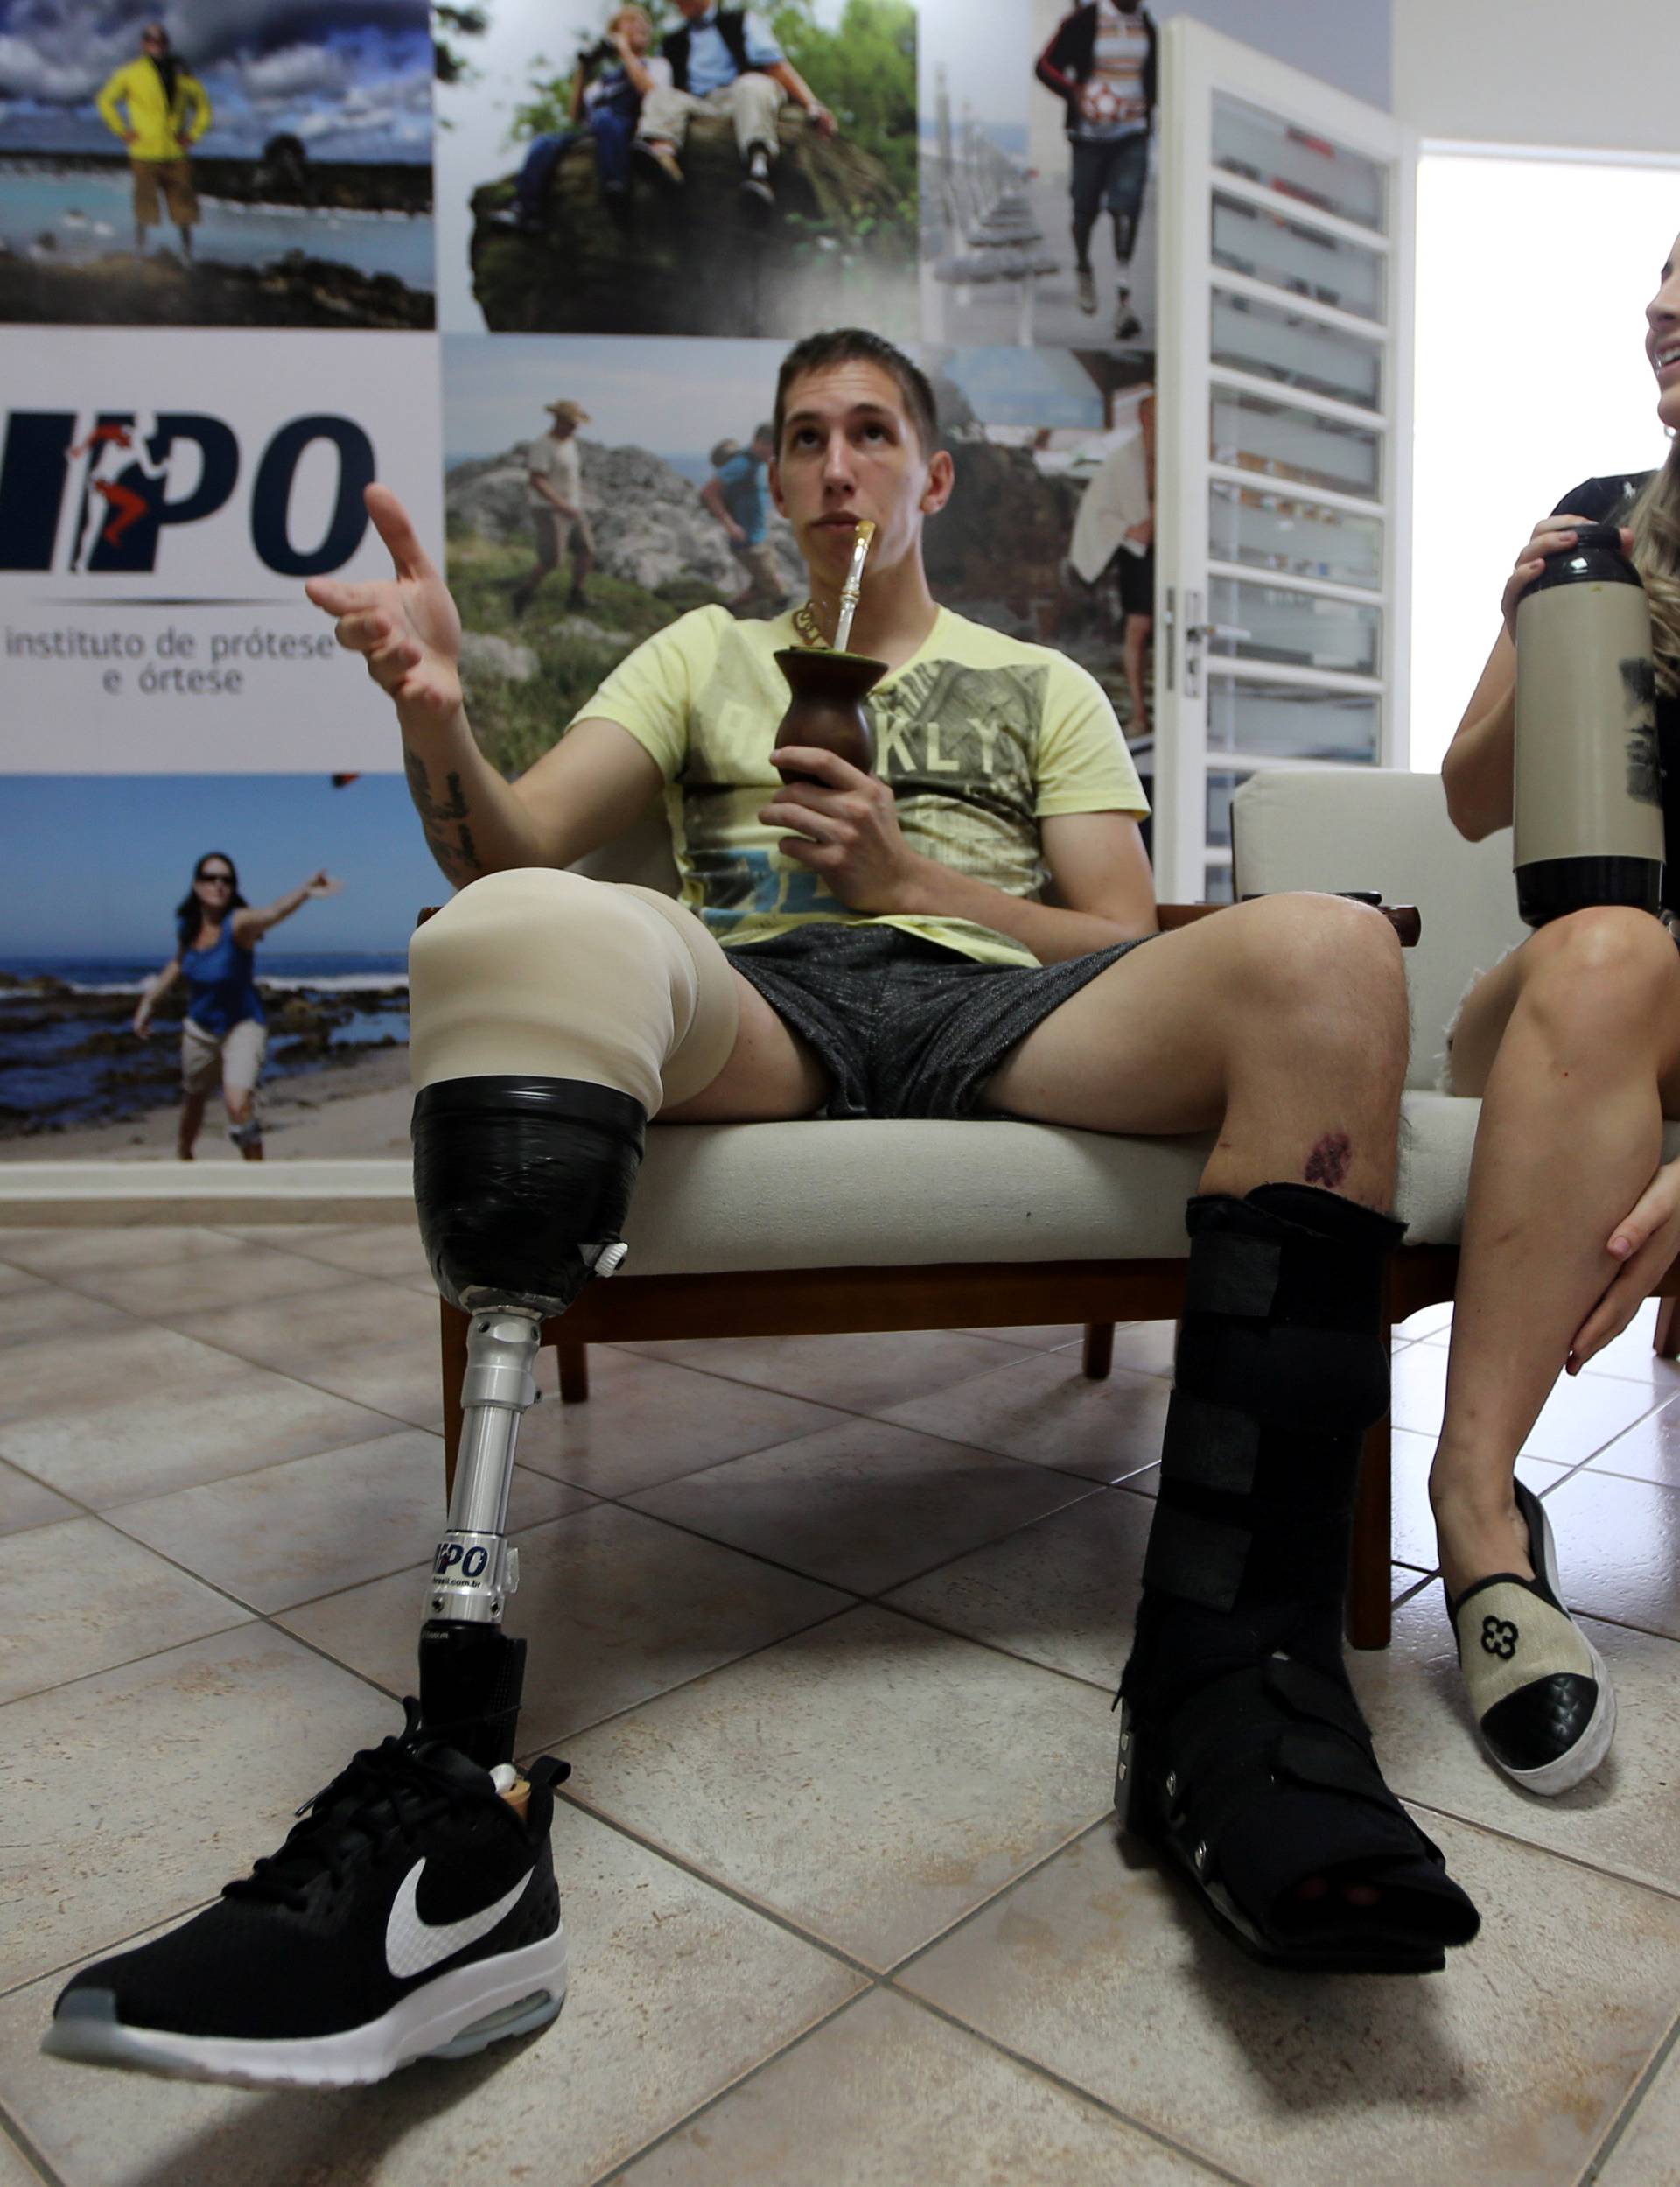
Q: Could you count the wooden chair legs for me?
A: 5